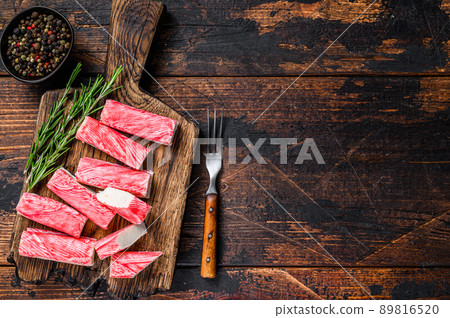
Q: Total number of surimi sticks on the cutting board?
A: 9